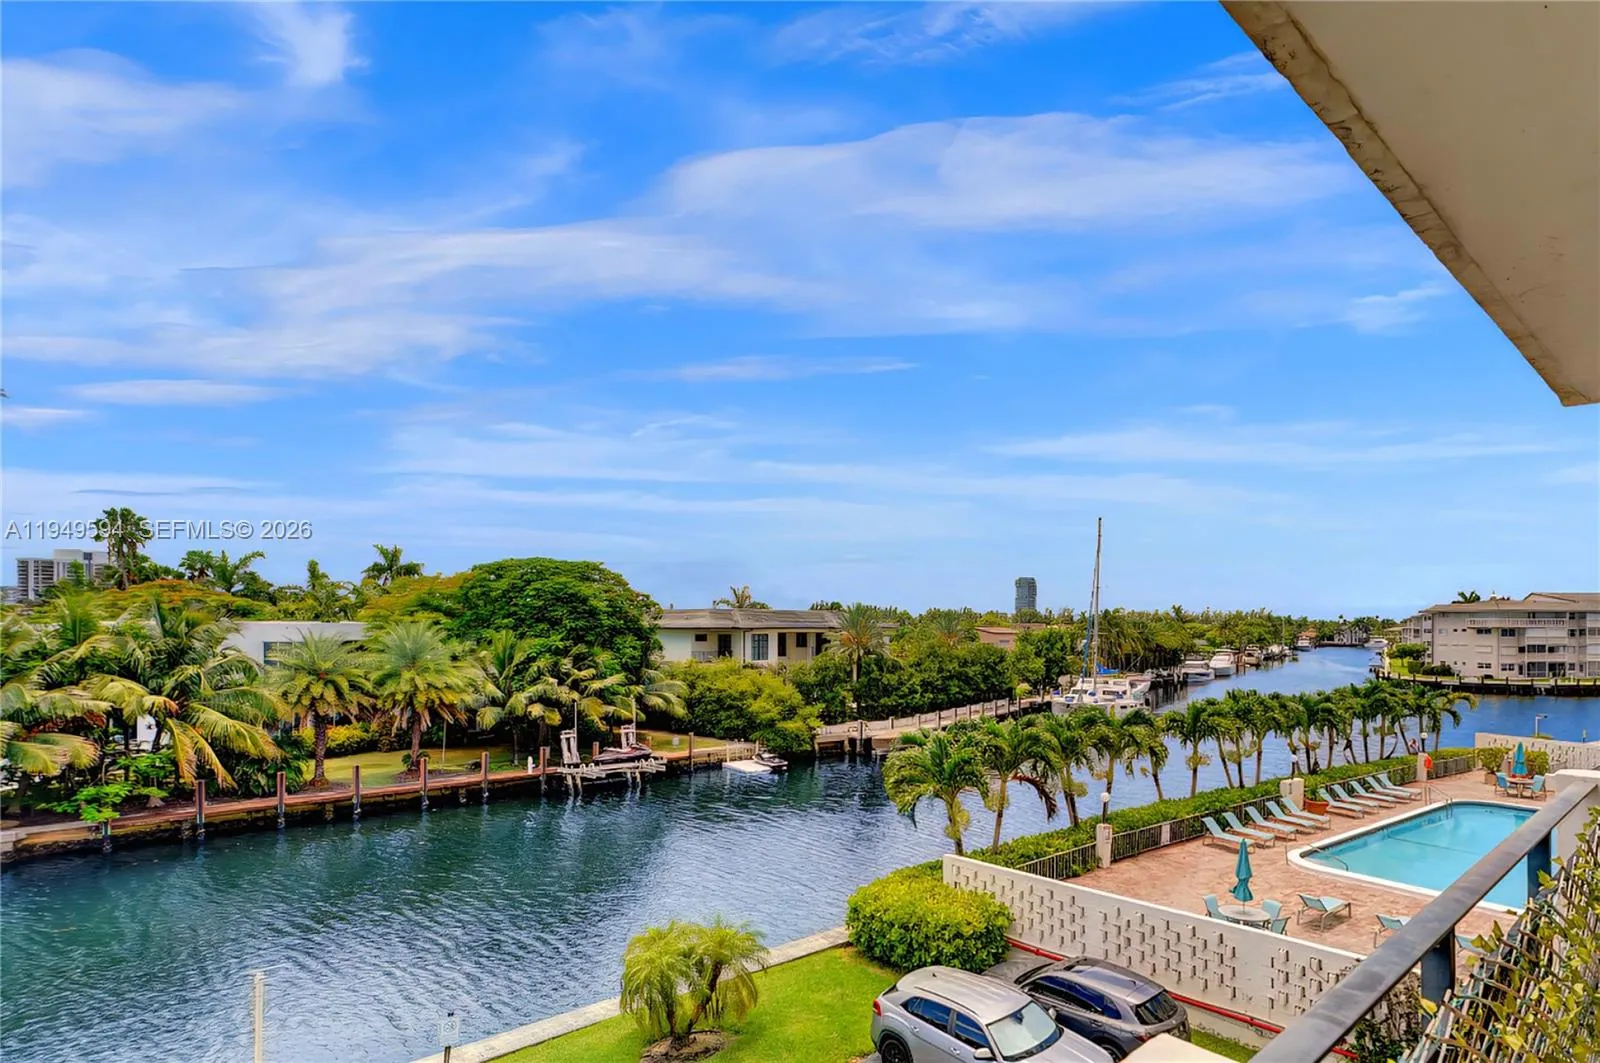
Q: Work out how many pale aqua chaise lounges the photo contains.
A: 13